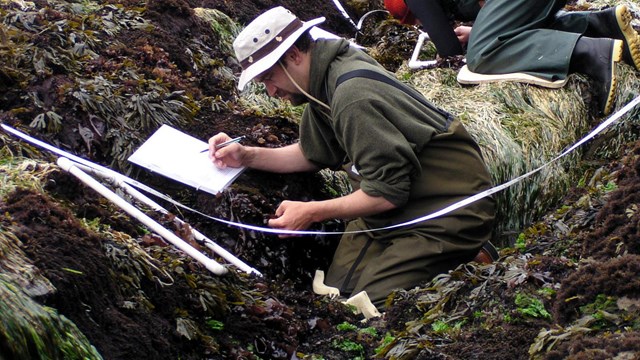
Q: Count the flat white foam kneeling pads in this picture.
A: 1